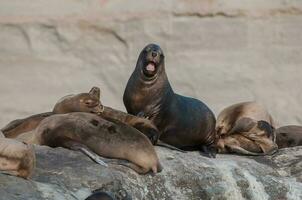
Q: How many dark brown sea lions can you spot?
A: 1